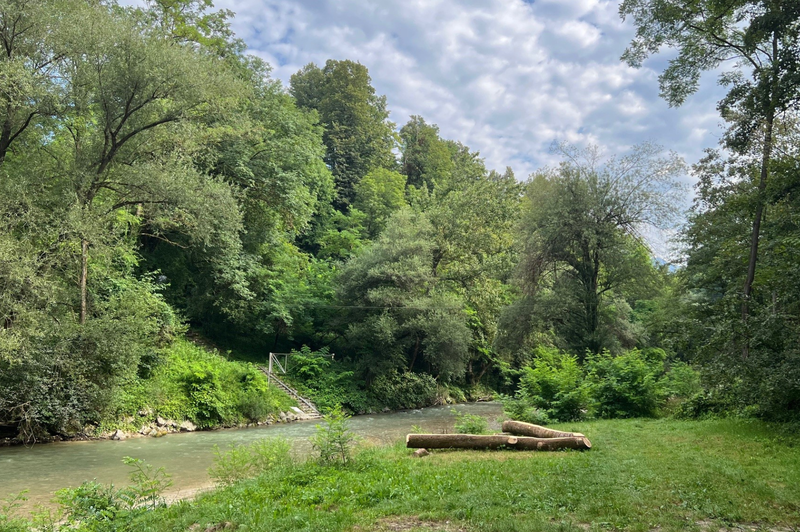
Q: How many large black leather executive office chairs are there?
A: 0